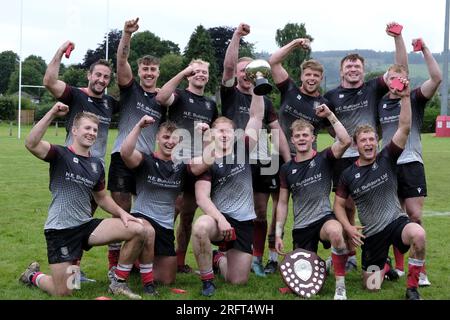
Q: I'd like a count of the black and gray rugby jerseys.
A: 12